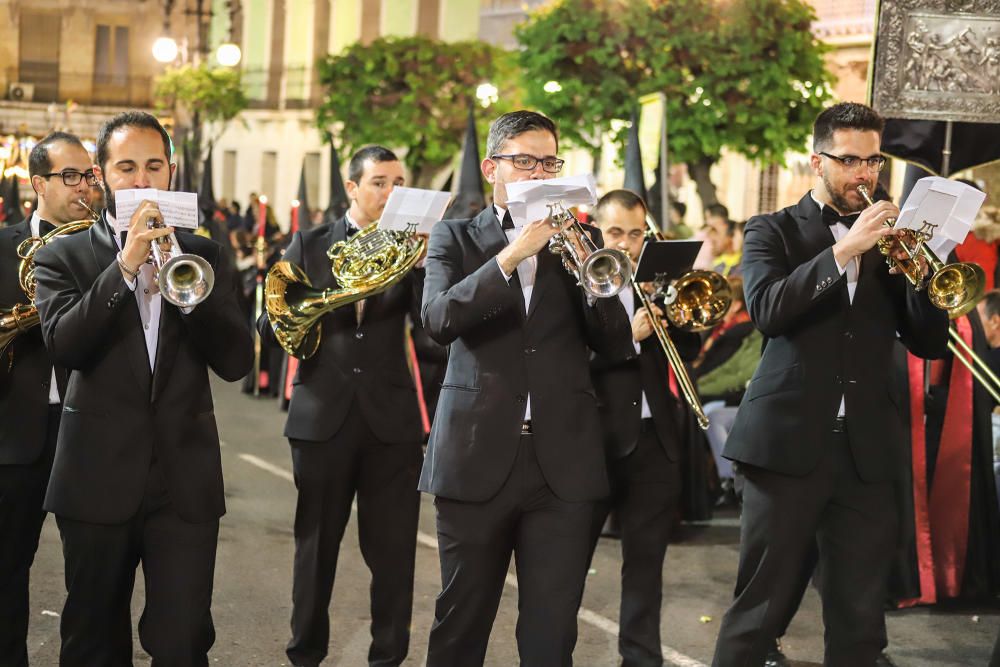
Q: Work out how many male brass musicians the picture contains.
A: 6